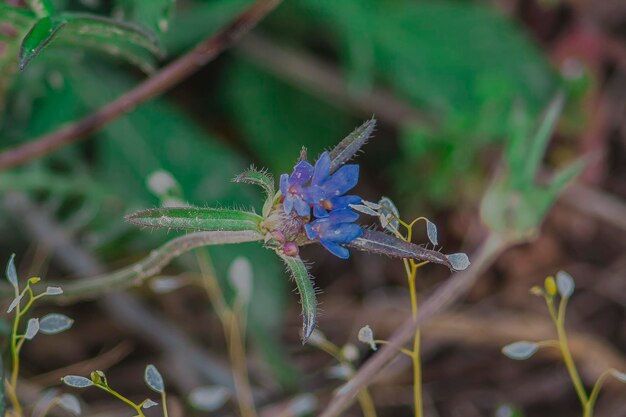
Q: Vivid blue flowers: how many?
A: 3